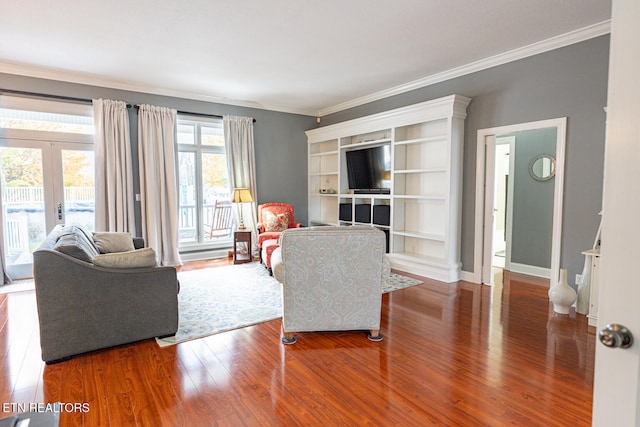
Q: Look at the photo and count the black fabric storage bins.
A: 3